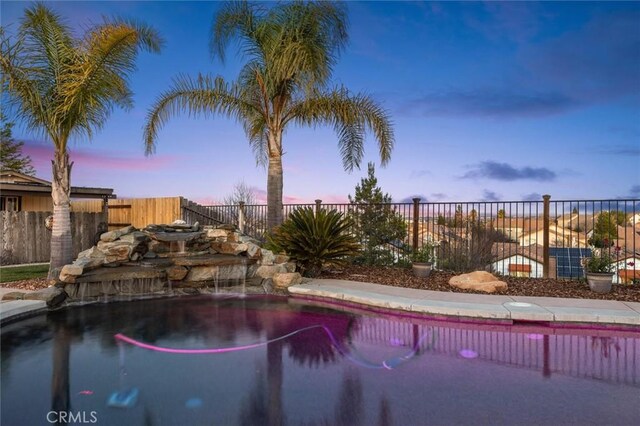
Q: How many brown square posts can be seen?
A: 4